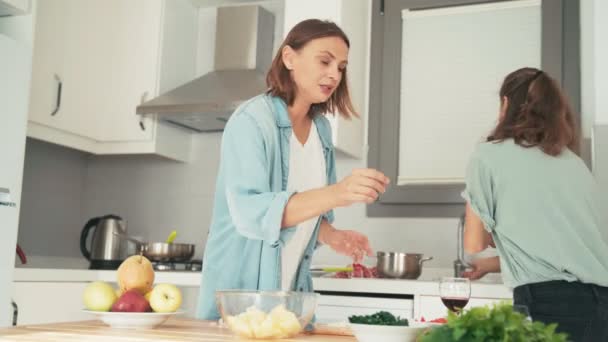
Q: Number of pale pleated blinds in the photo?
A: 1